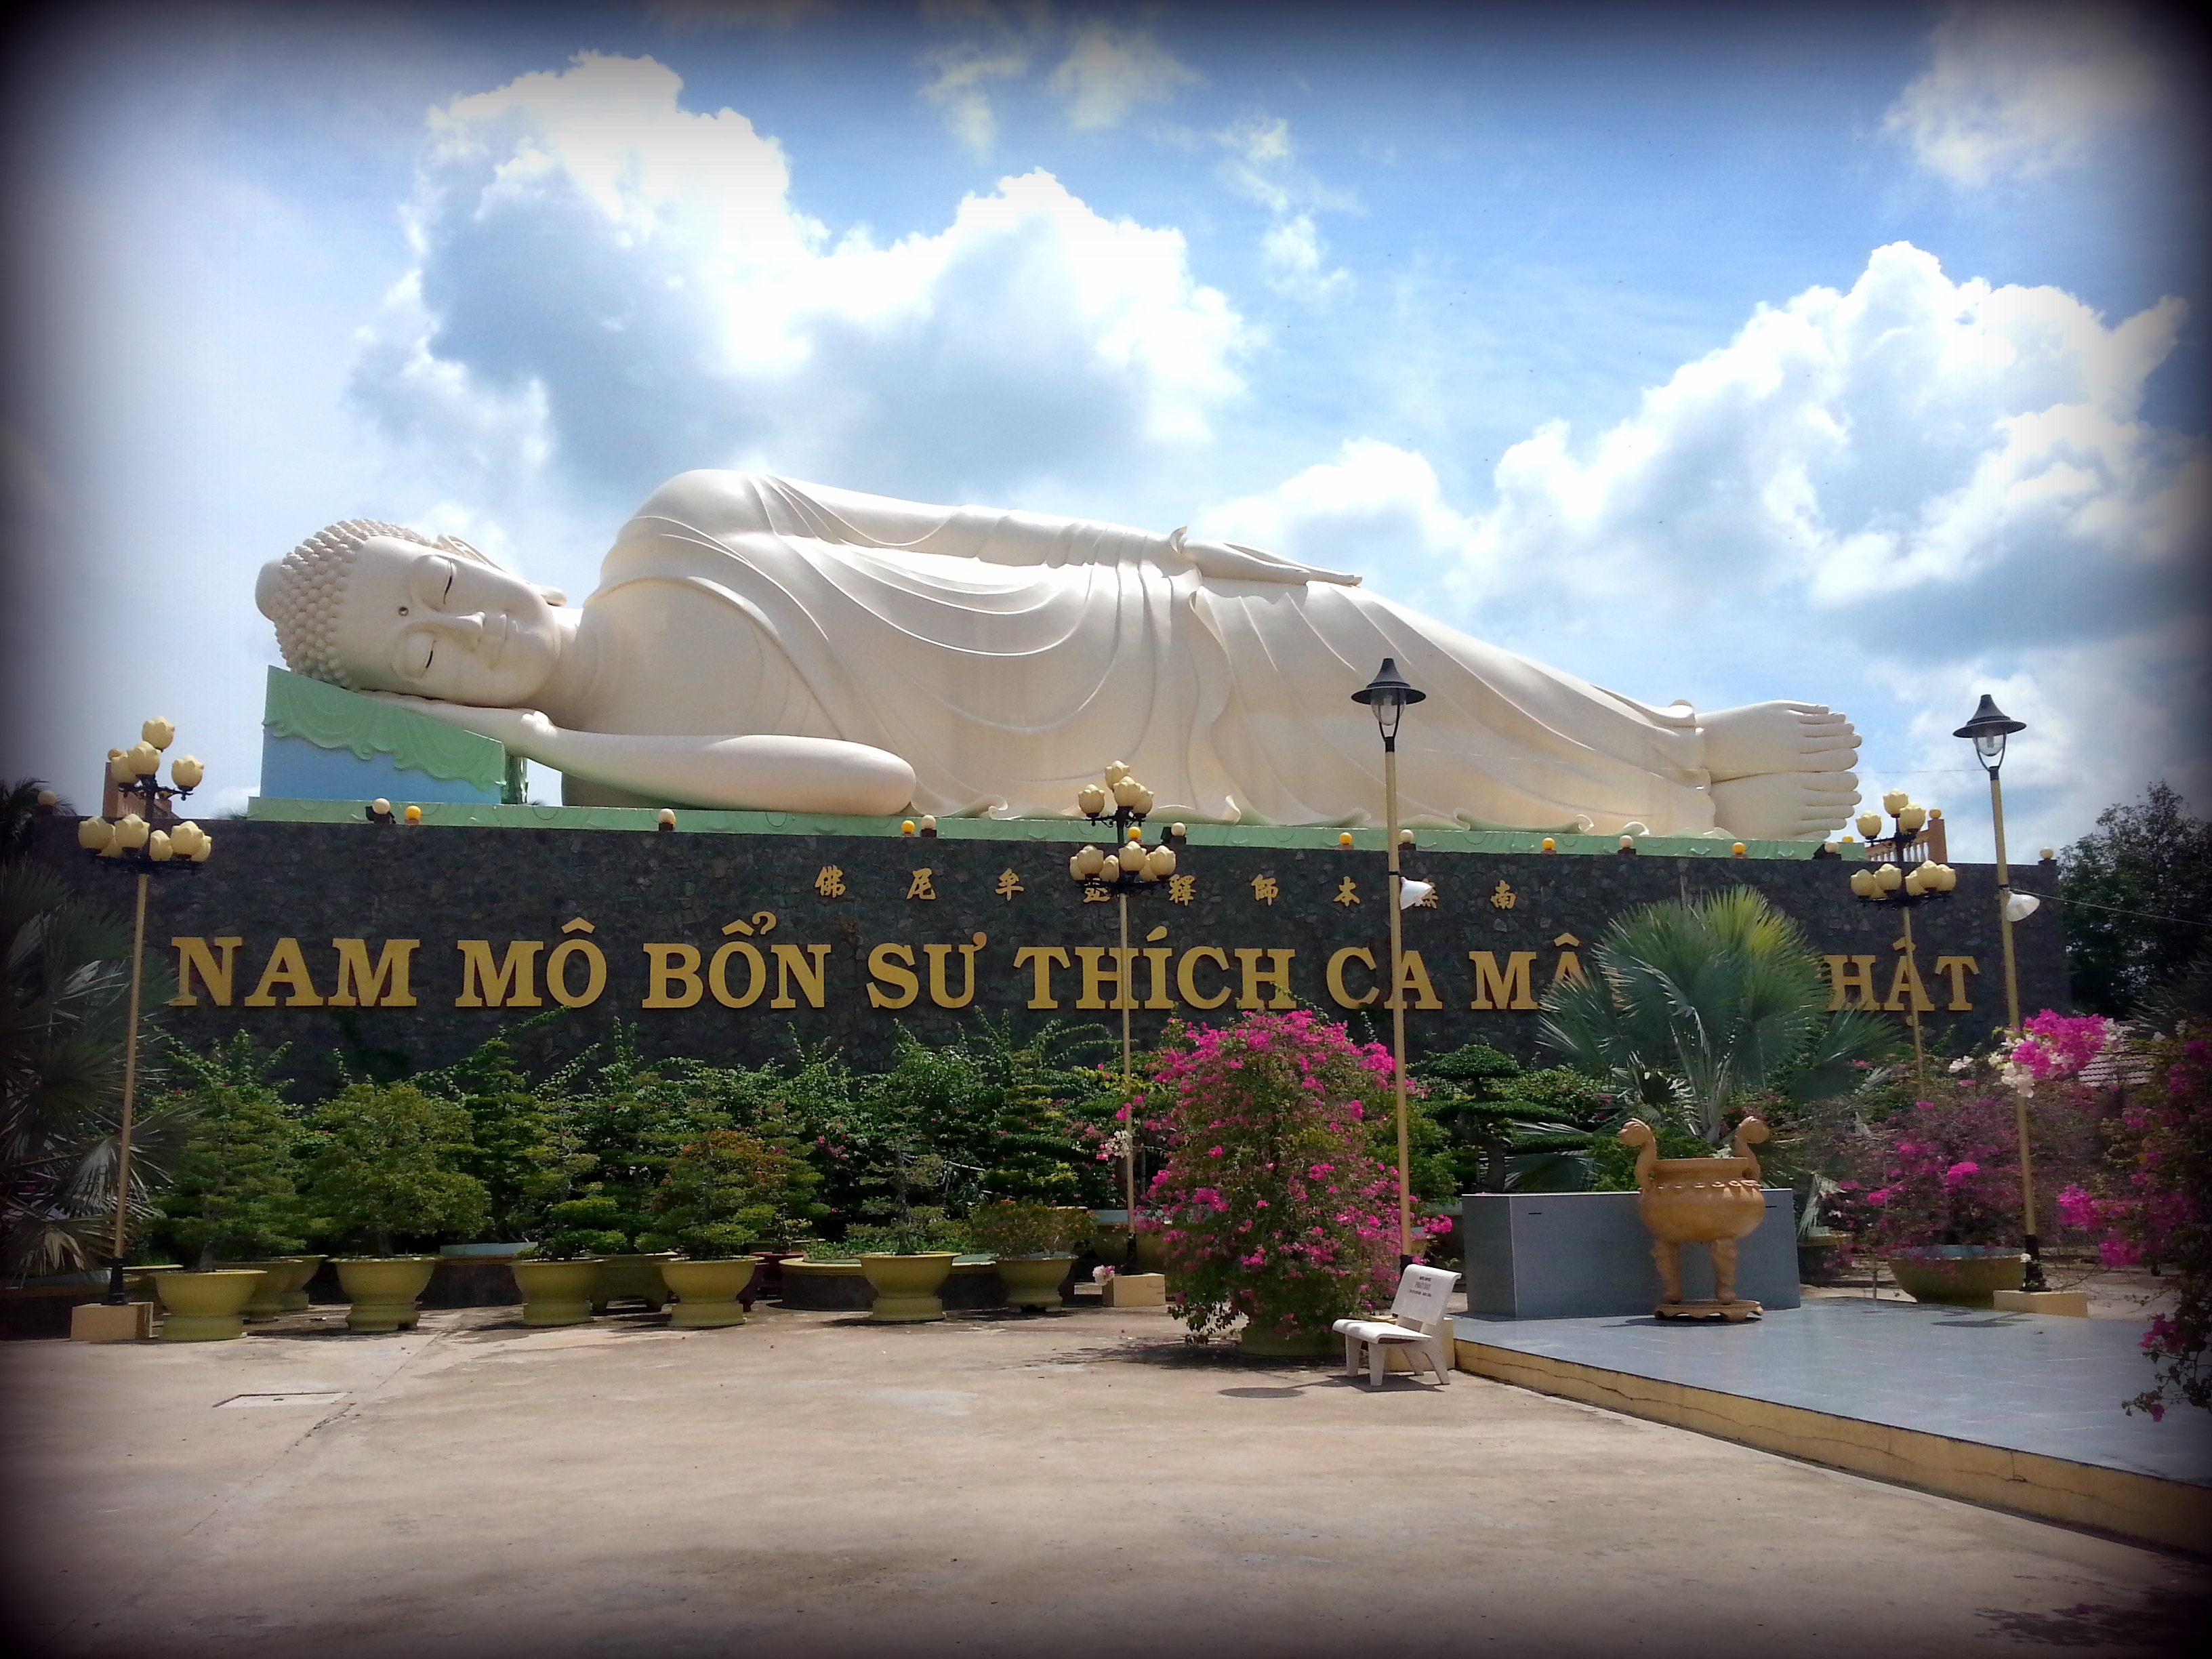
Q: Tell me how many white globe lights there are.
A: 9